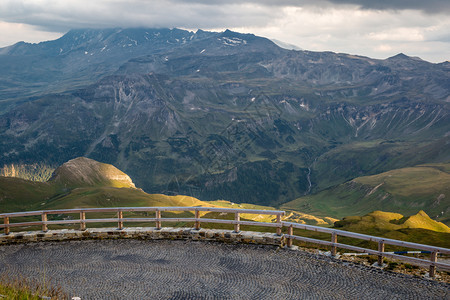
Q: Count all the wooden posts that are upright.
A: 12